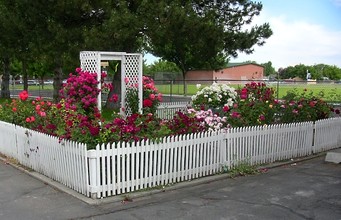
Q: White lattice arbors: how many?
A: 1